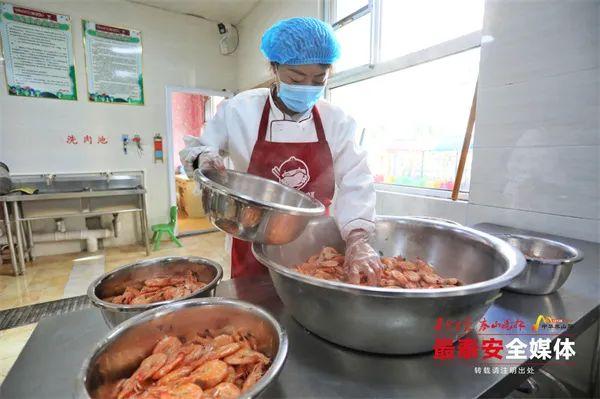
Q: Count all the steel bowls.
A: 5